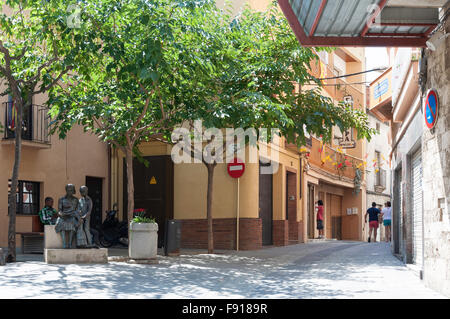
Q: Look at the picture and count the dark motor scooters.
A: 1